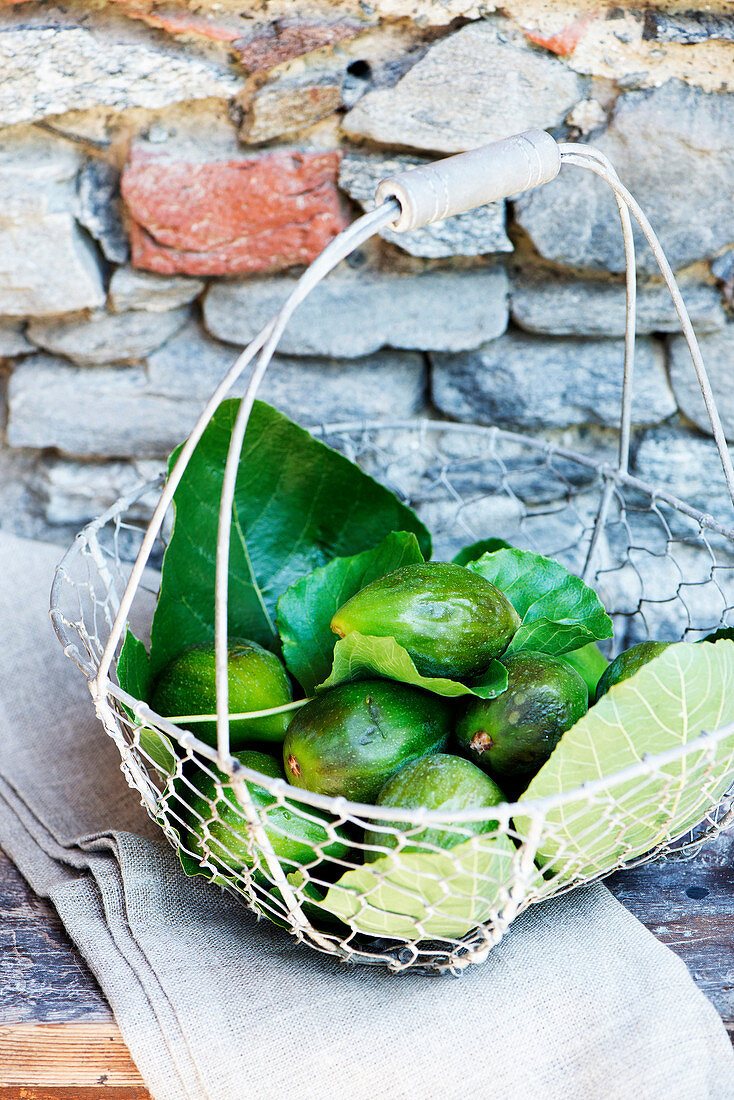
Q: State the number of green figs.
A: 7